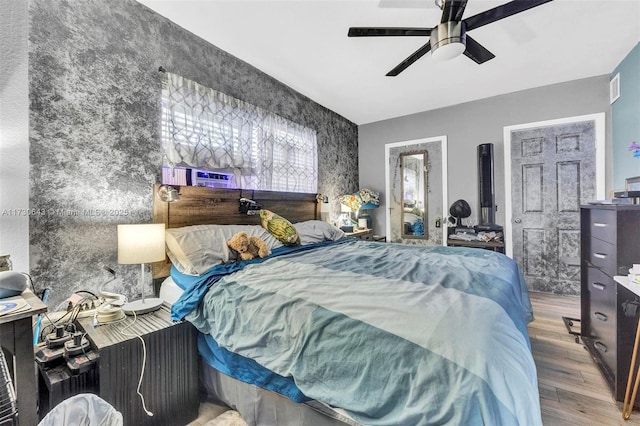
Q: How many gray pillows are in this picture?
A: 2